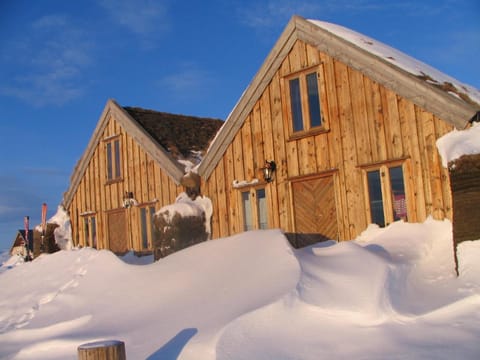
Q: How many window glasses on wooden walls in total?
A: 12